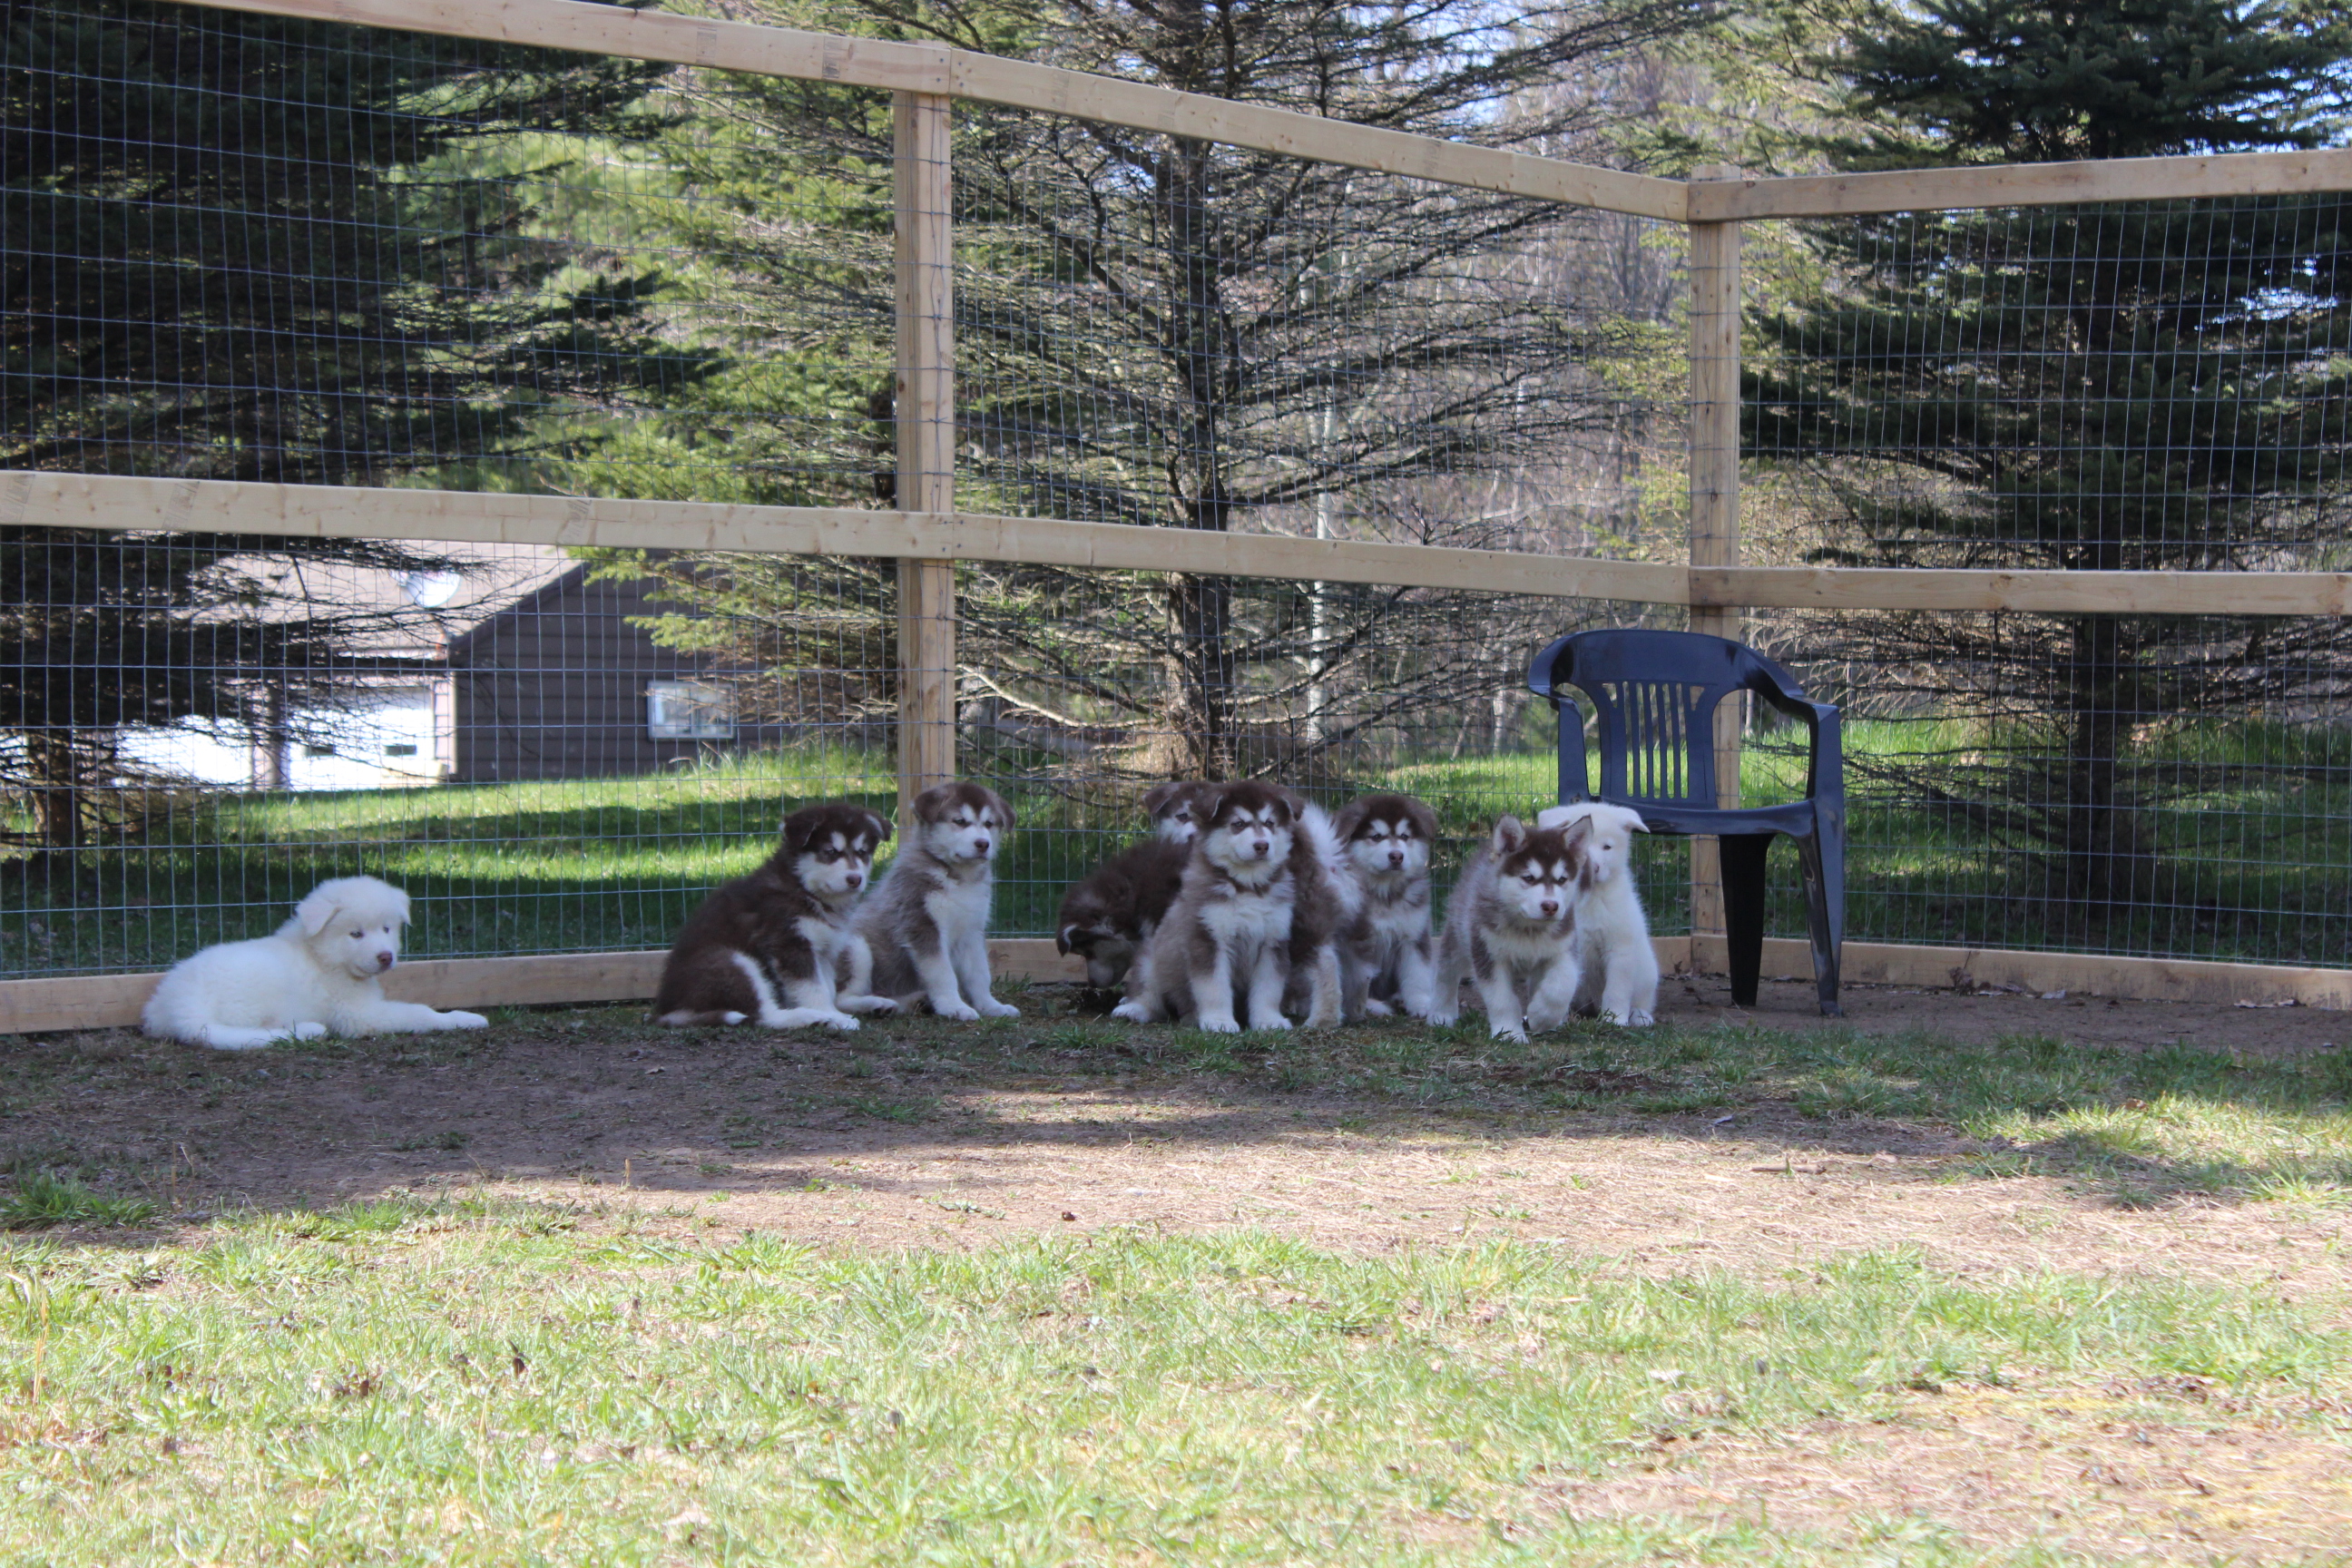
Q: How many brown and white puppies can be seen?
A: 7